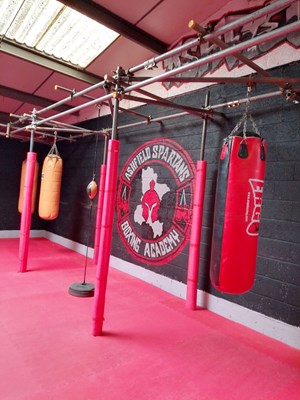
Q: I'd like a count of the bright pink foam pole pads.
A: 4